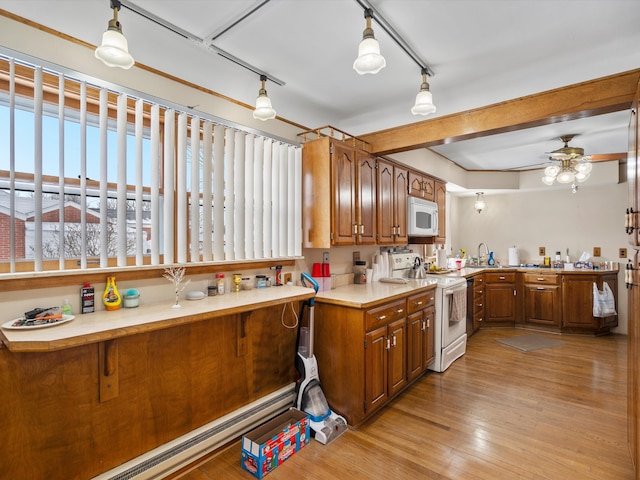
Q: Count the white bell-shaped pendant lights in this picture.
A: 4